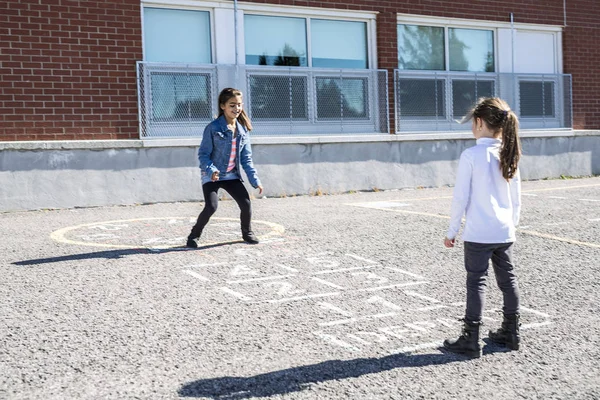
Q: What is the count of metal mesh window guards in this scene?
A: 2